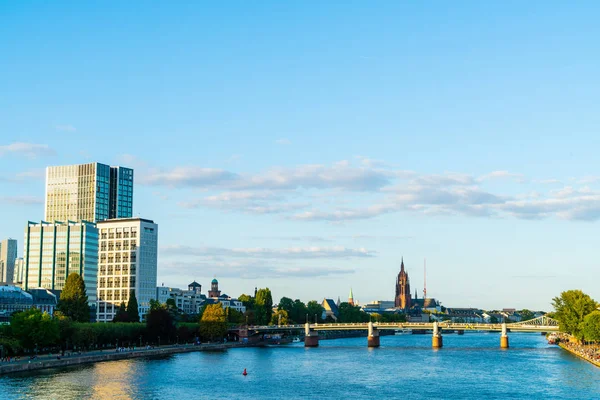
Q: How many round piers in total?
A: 4